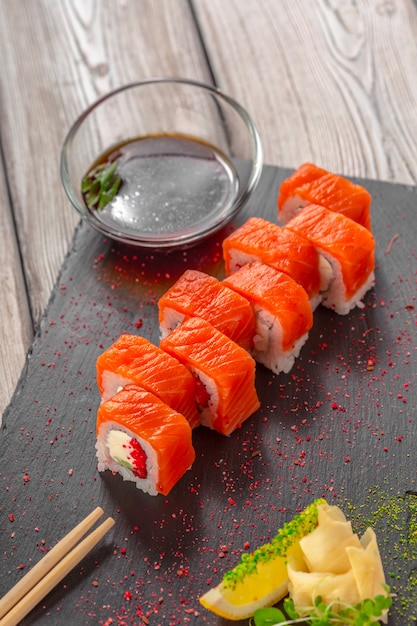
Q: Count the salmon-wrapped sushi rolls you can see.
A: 8